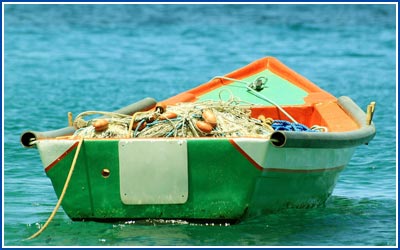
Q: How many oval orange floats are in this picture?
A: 5